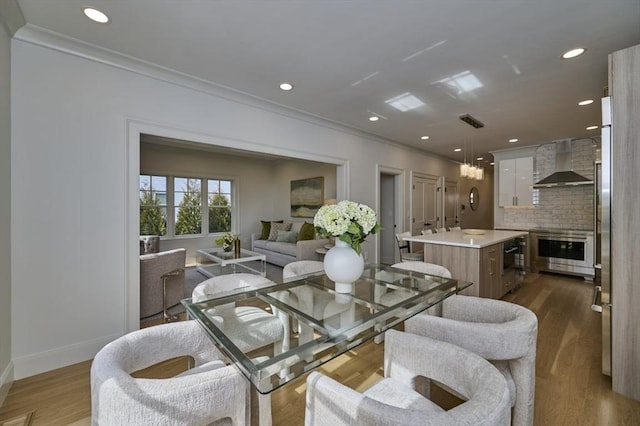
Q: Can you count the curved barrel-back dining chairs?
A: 6